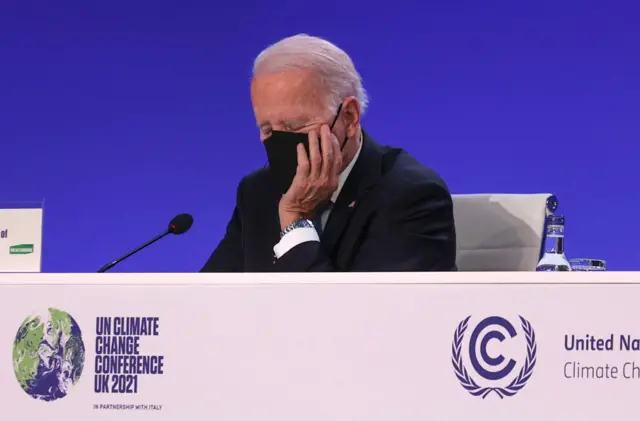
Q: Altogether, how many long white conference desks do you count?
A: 1